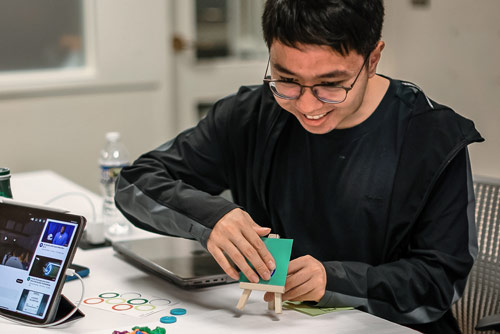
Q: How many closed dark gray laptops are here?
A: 1